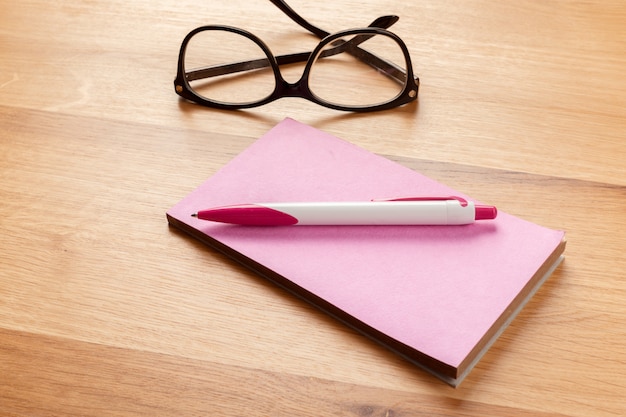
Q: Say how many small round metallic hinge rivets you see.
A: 2